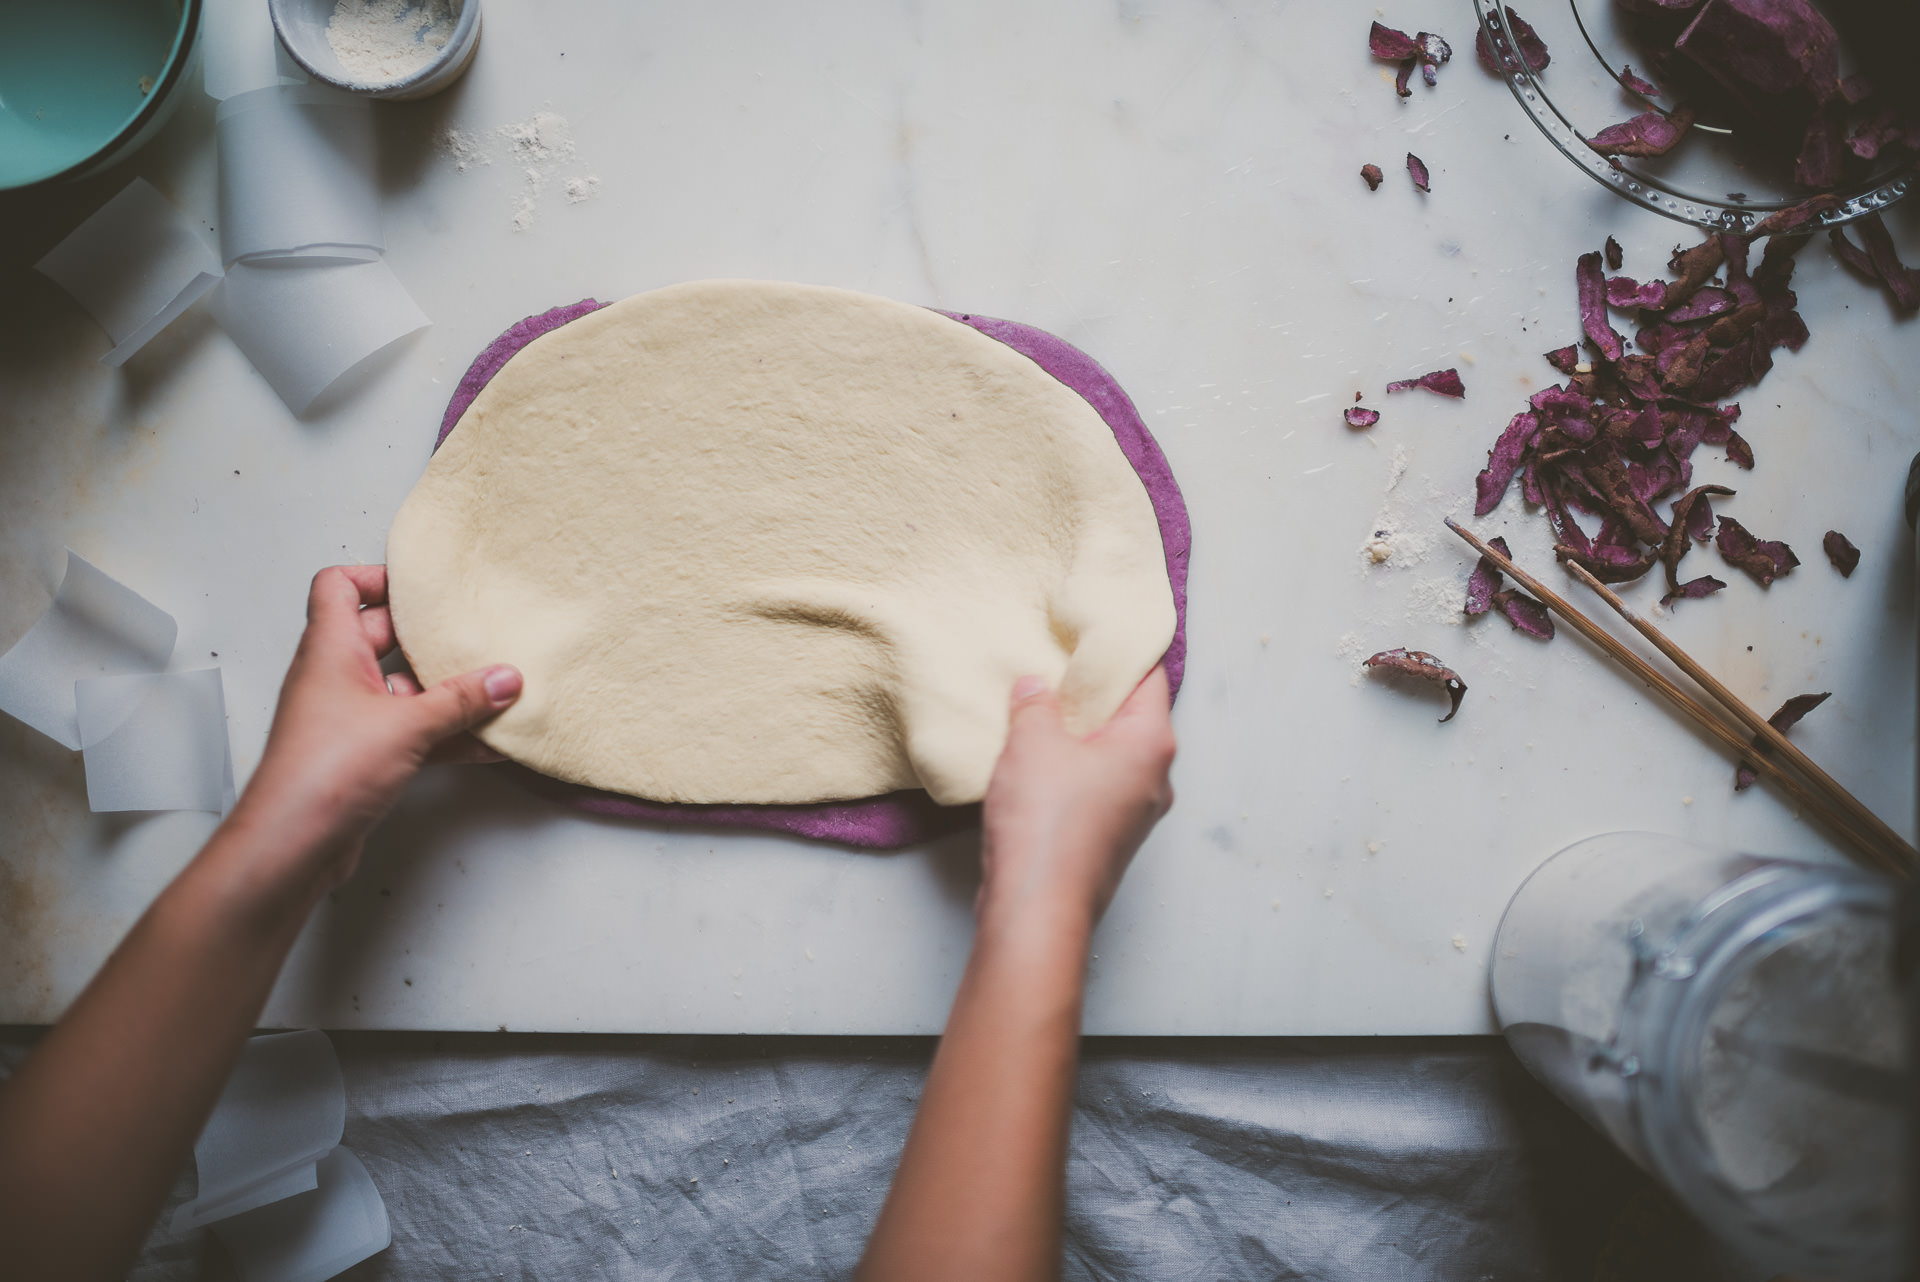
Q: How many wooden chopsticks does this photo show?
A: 2